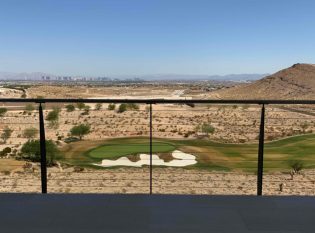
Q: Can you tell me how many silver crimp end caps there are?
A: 0